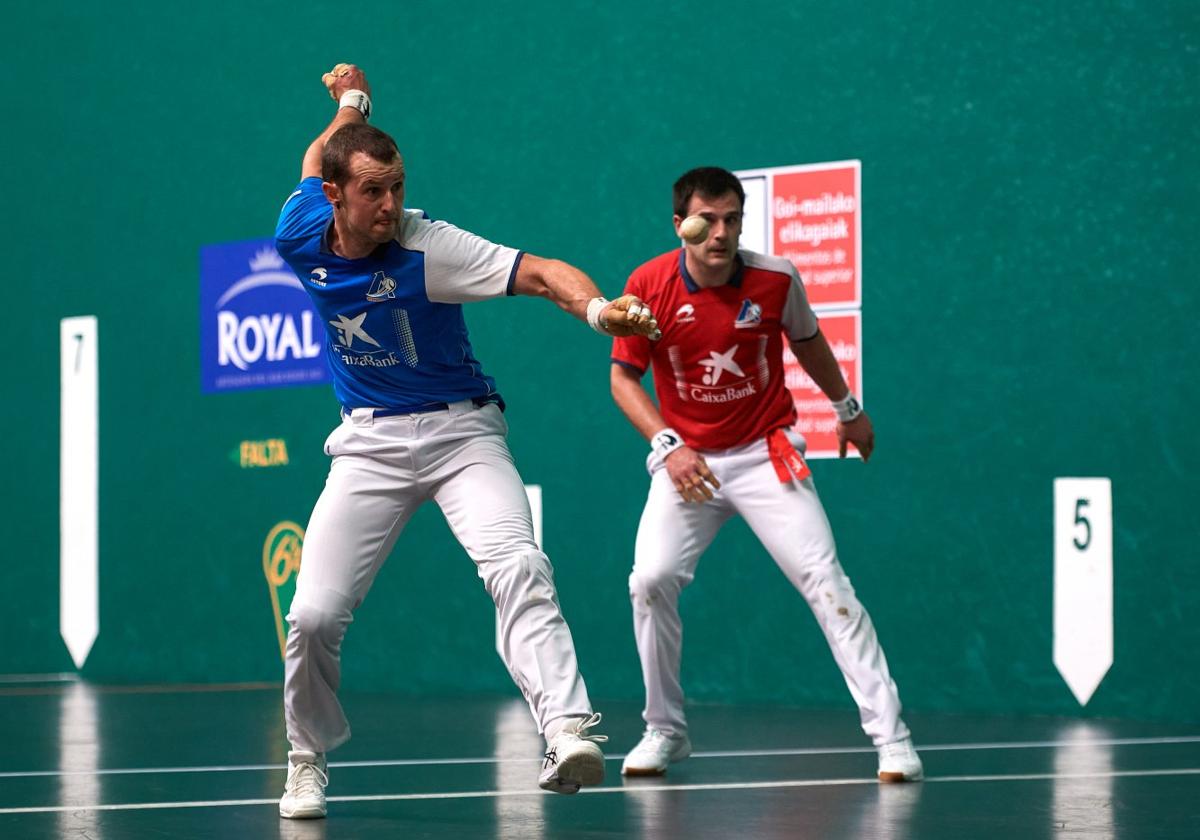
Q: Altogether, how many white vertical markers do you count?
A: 3